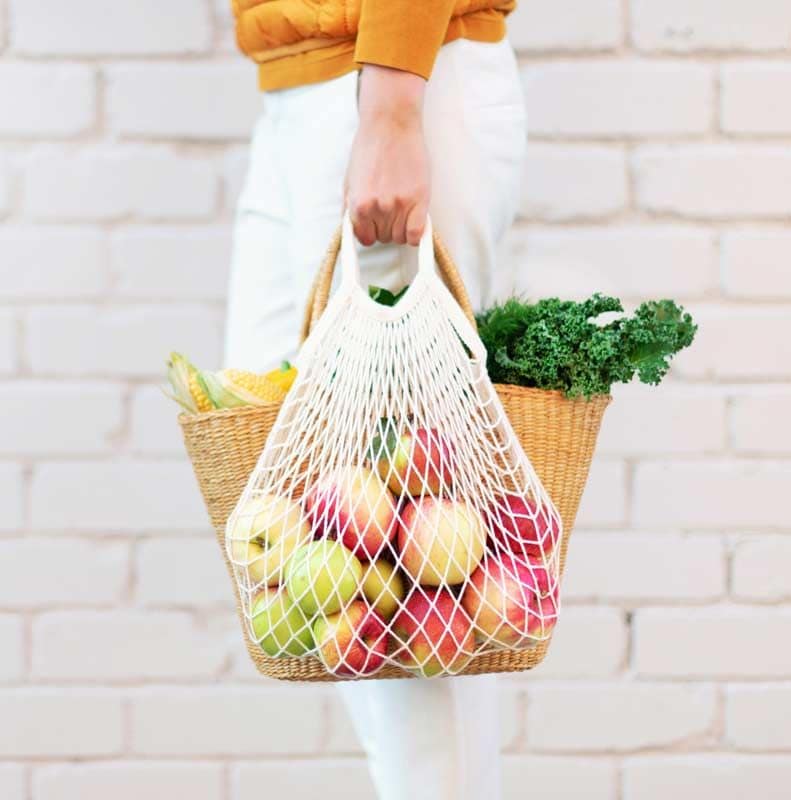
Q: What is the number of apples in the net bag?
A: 11